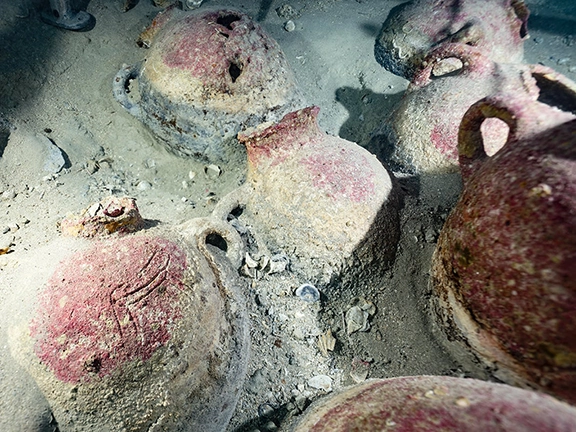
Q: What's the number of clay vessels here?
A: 7